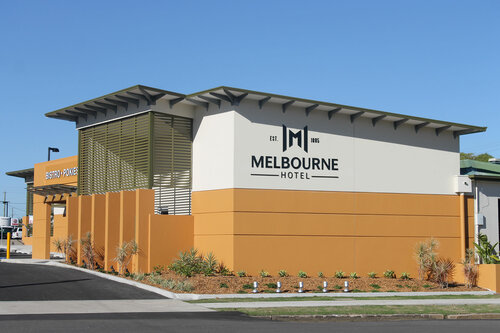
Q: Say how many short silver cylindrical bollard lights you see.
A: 5